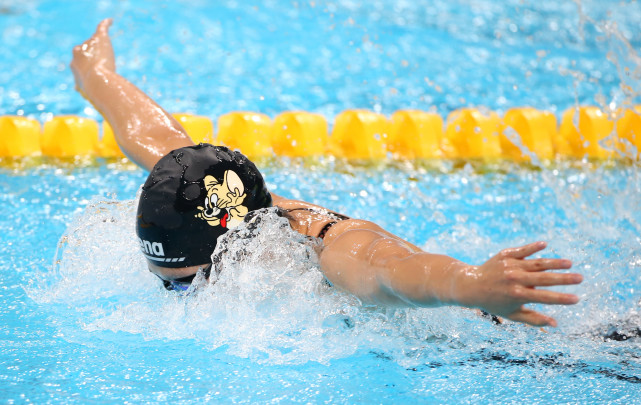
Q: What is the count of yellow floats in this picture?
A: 12